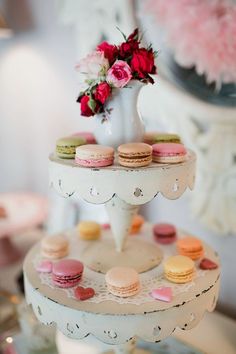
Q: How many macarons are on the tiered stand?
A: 15